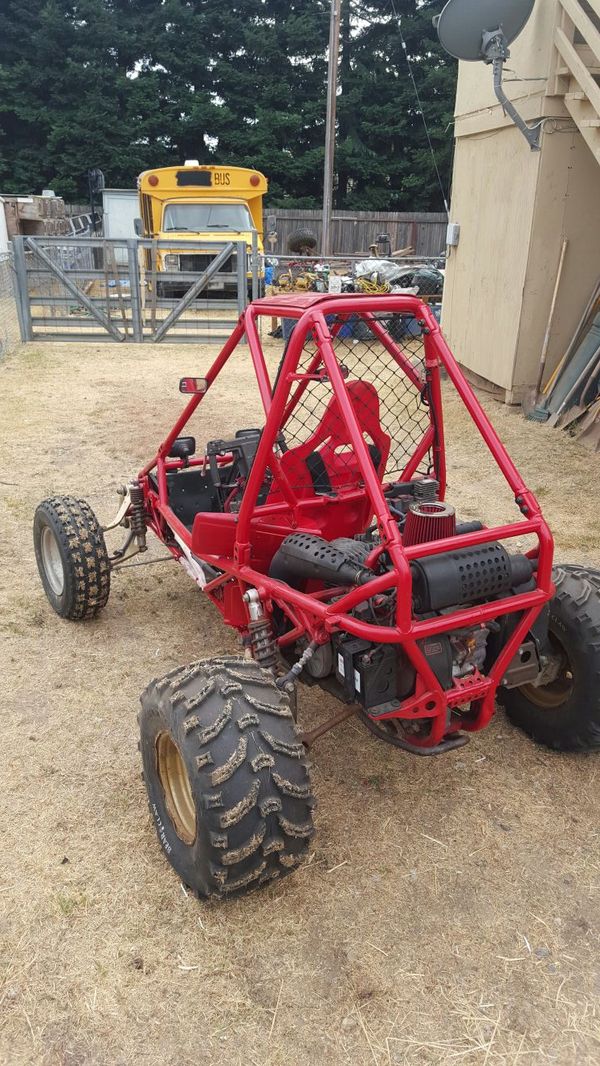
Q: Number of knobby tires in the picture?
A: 3